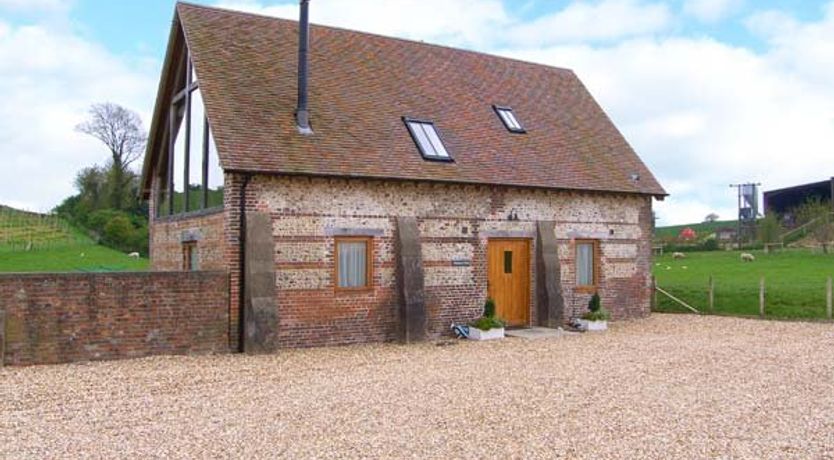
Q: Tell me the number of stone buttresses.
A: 3